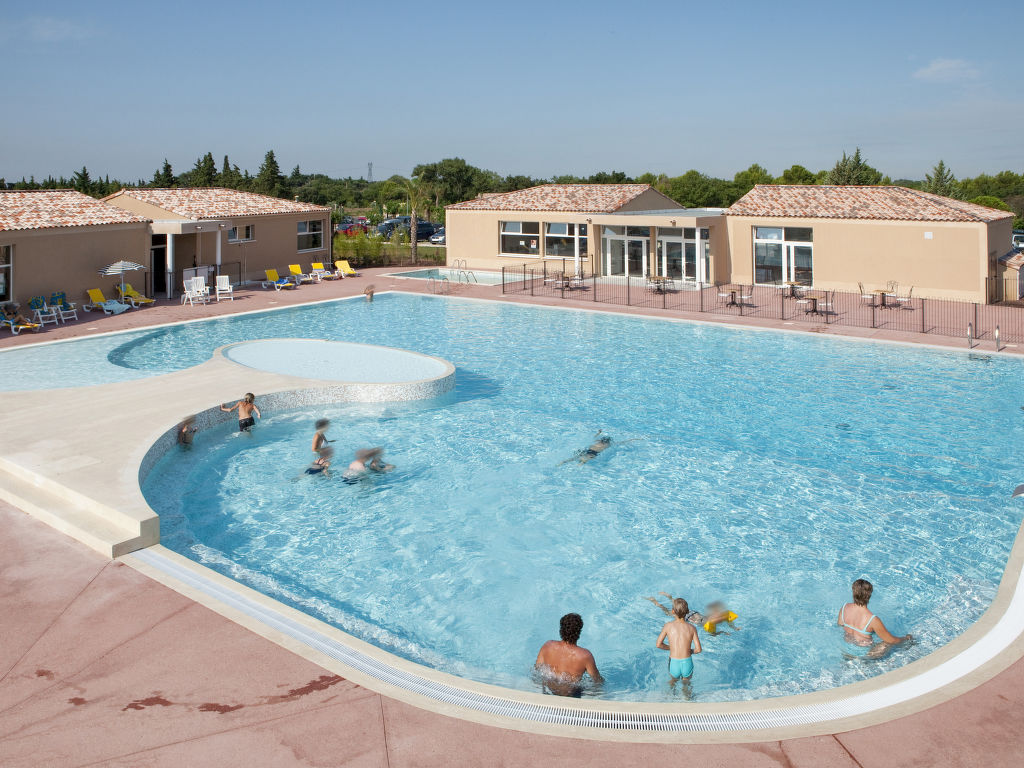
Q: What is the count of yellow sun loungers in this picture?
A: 7